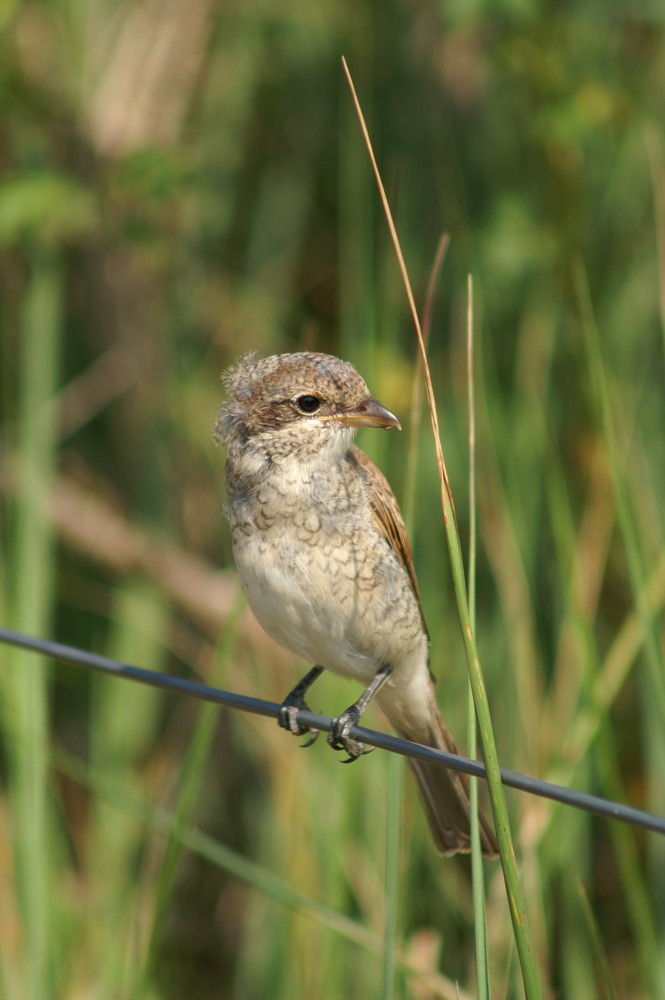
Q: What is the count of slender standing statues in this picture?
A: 0